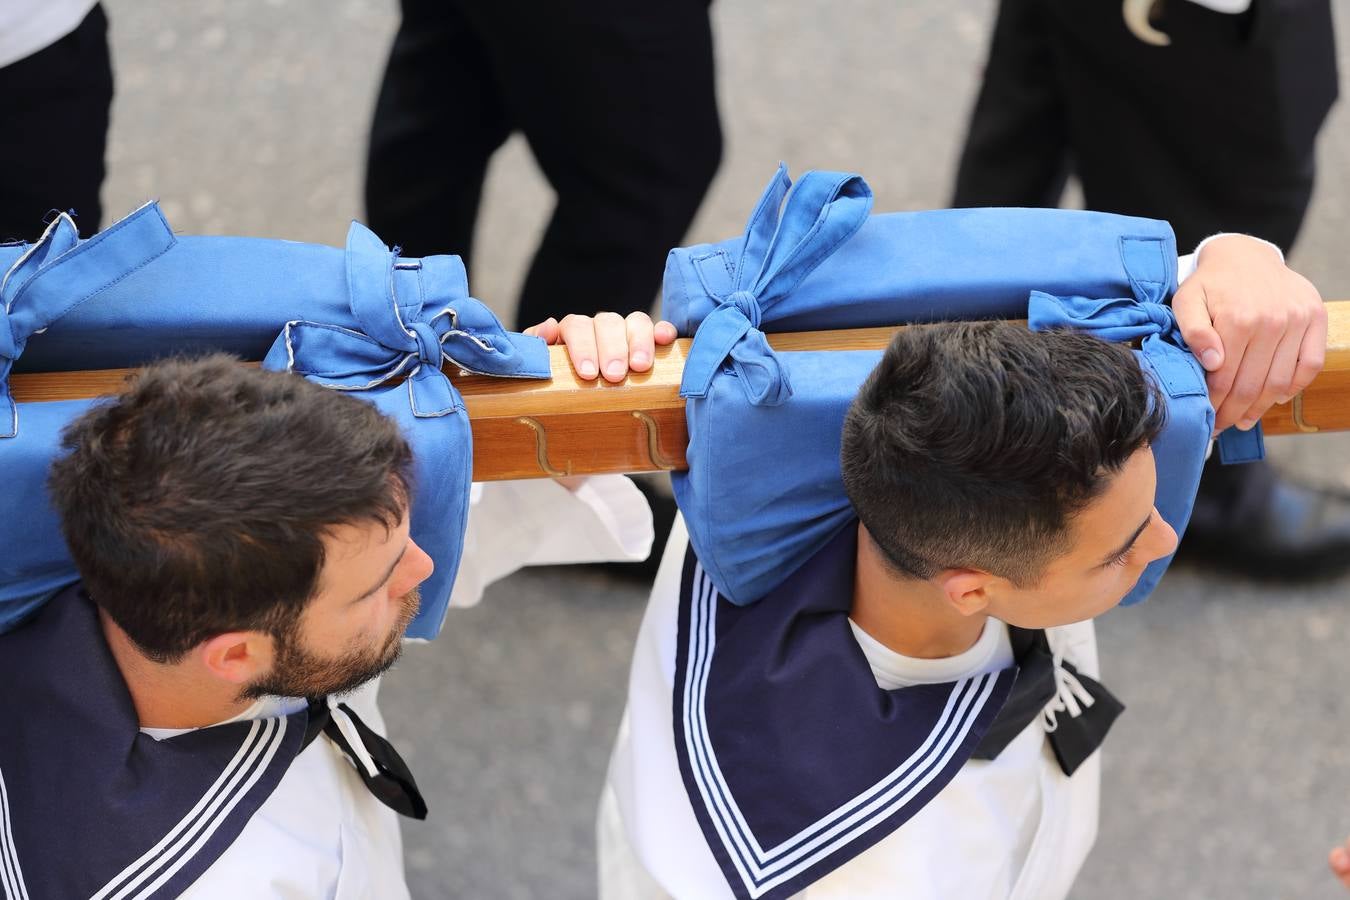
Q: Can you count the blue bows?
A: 4